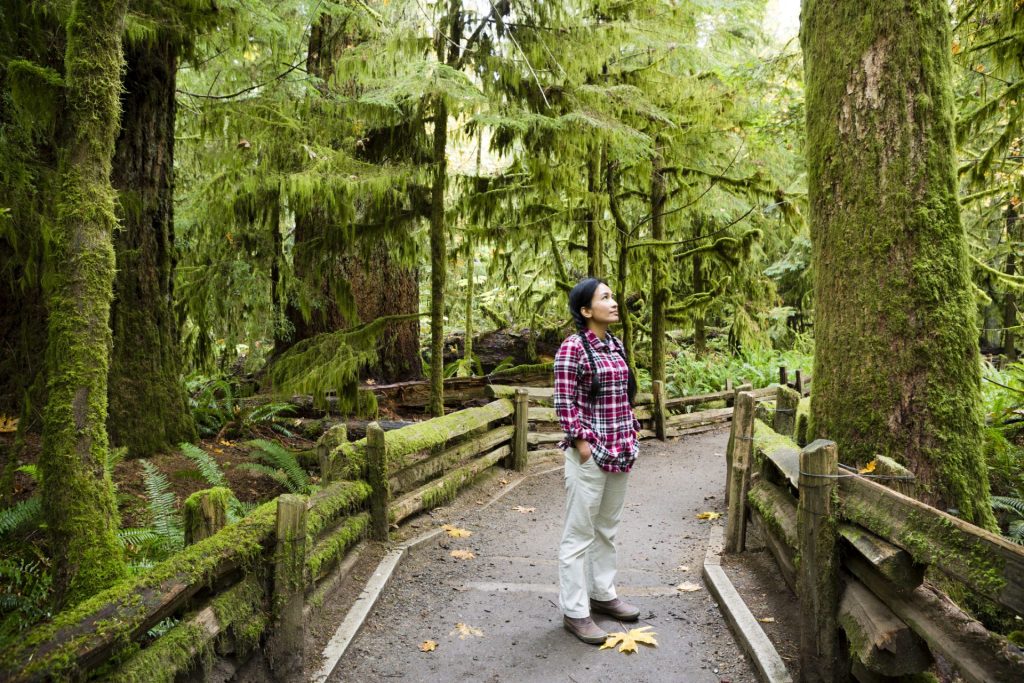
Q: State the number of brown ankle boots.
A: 2